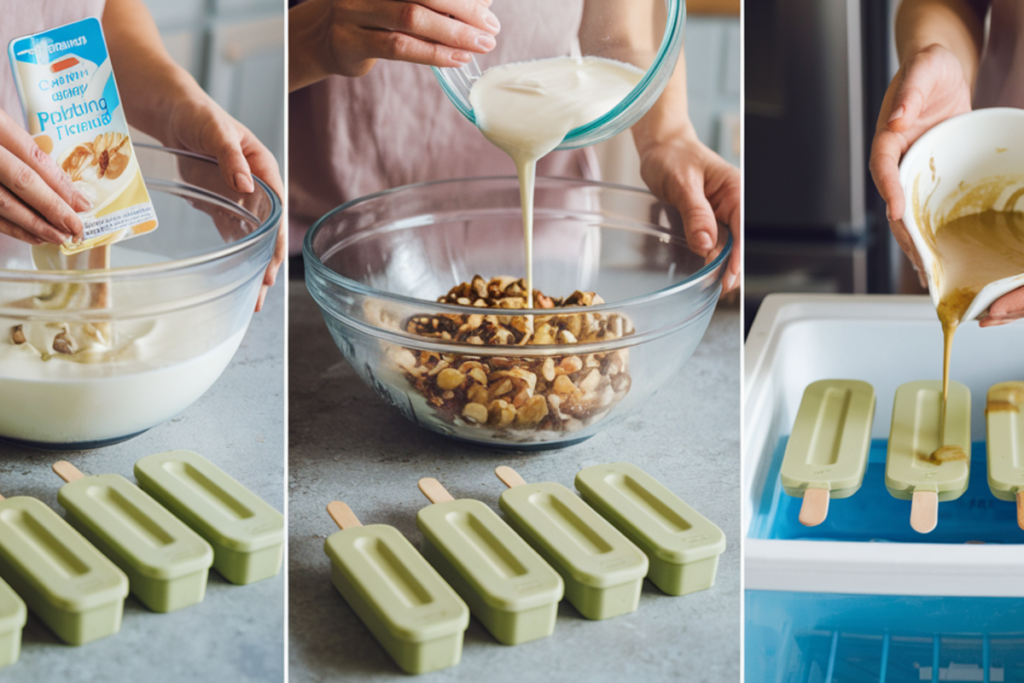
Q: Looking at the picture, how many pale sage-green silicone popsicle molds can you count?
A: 11